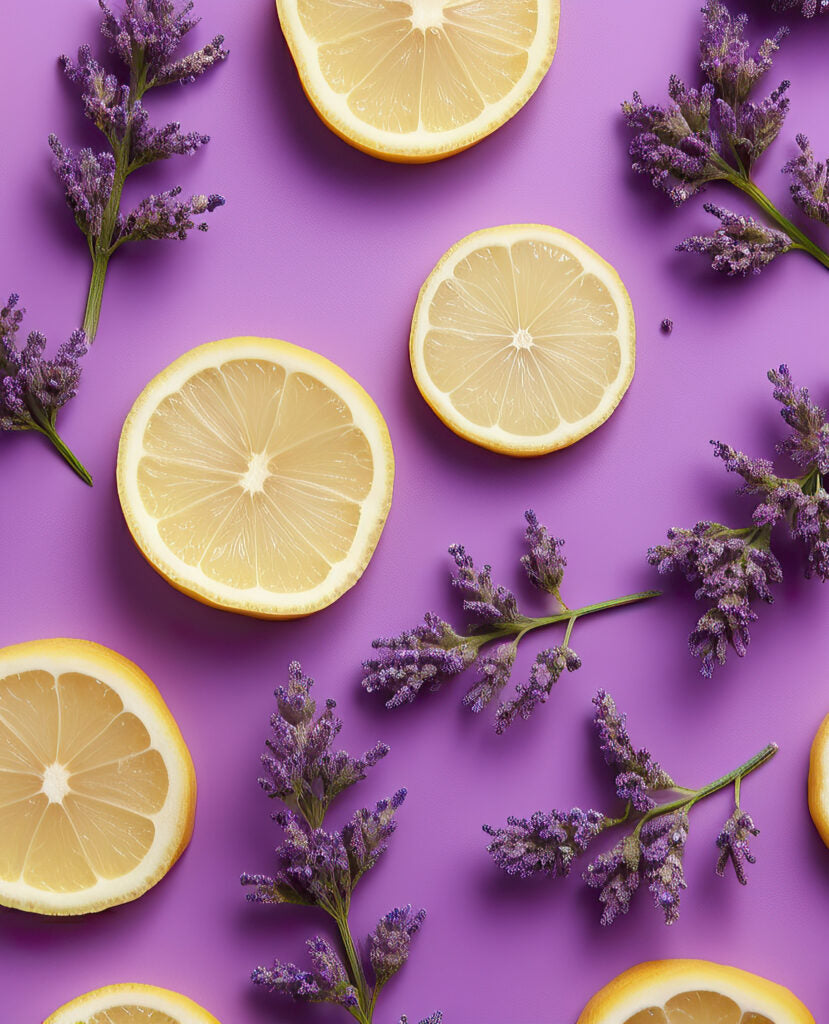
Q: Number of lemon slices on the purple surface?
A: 7